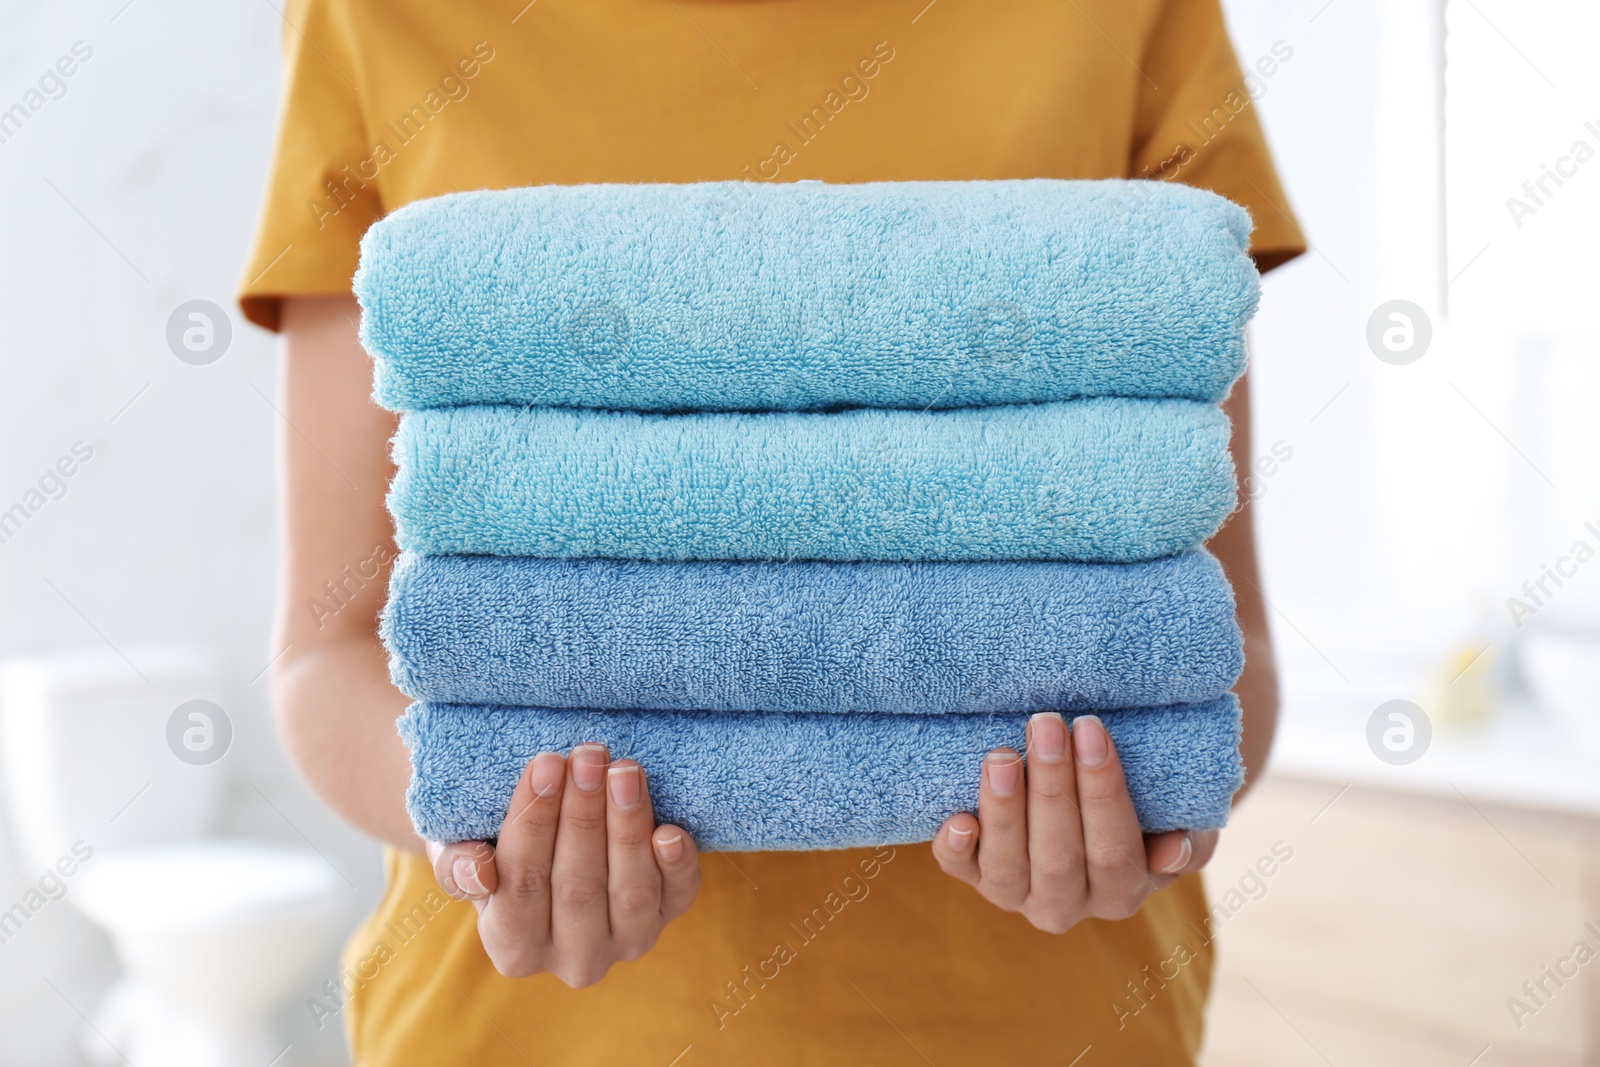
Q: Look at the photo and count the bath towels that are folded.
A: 4